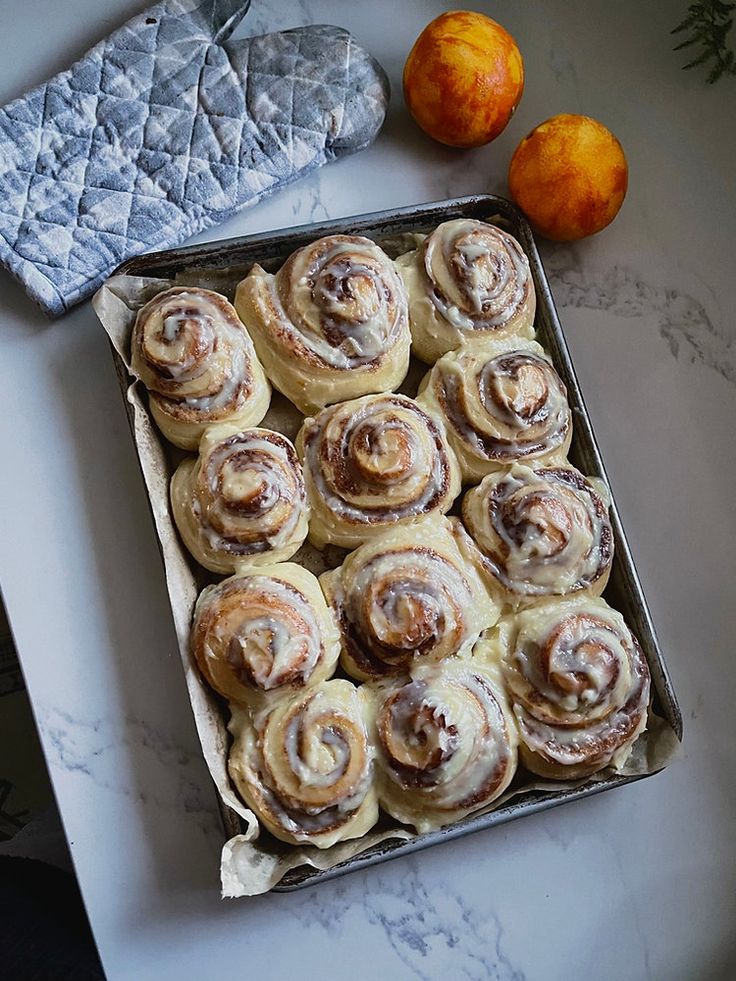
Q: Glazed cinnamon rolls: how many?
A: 12